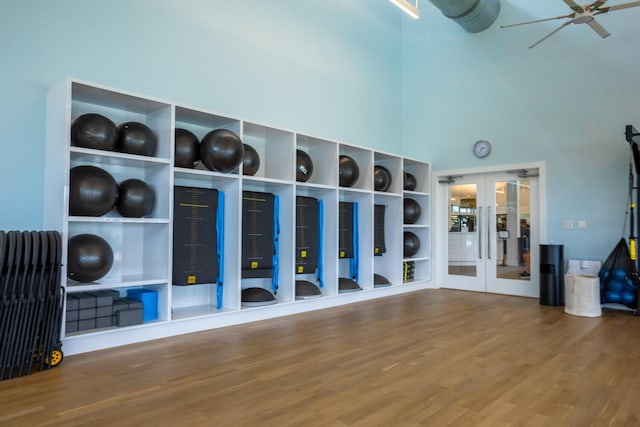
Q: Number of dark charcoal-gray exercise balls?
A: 14